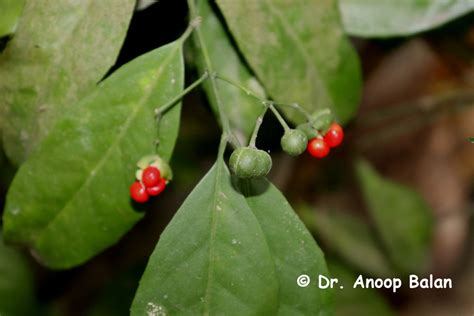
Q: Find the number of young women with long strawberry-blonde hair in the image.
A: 0